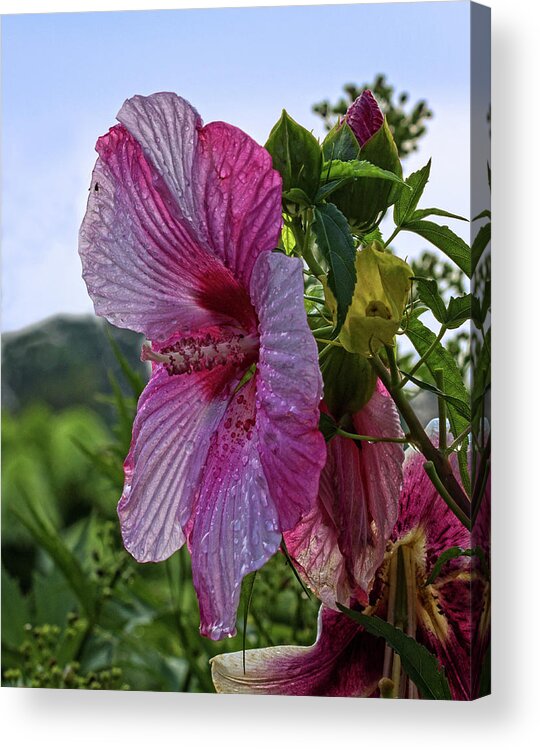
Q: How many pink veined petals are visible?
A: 5